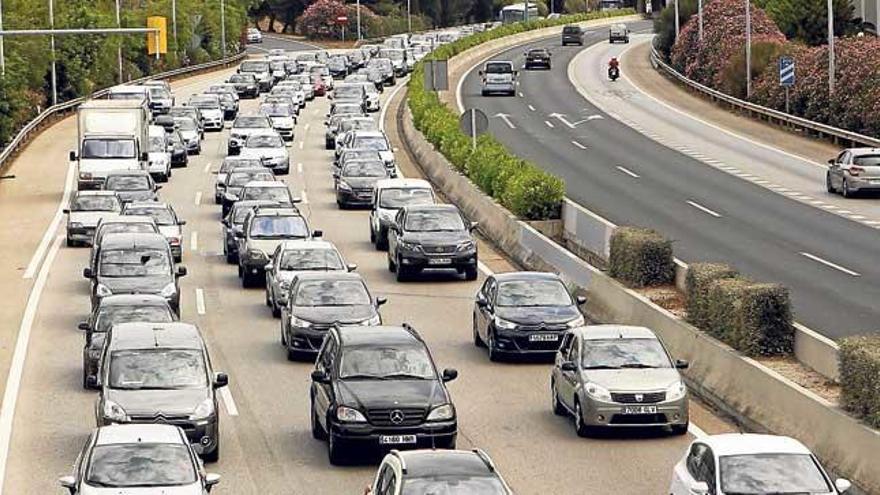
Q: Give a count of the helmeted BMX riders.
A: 0